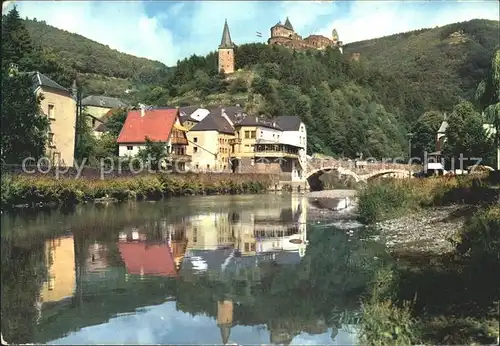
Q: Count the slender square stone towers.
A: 1